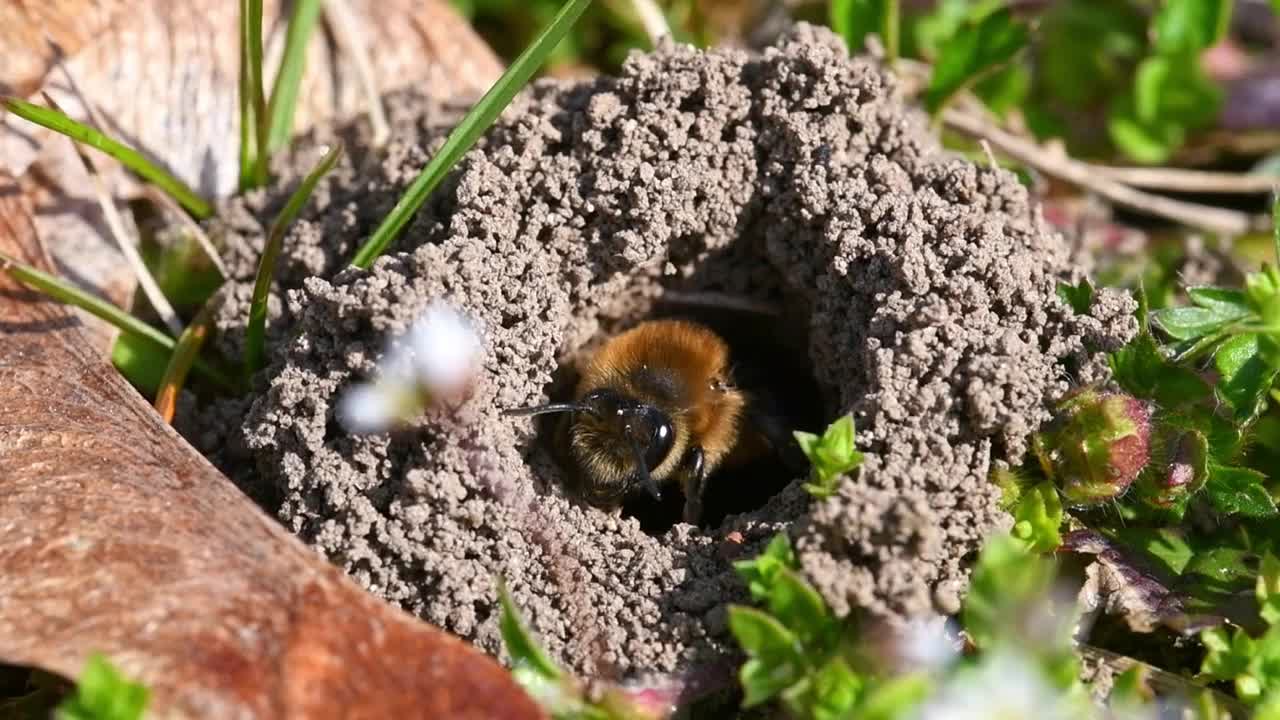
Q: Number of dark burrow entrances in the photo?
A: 1